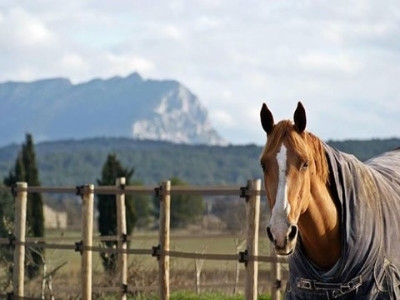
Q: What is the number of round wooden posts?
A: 6